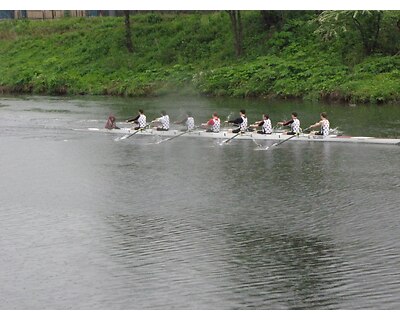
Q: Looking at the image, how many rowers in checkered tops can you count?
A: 8